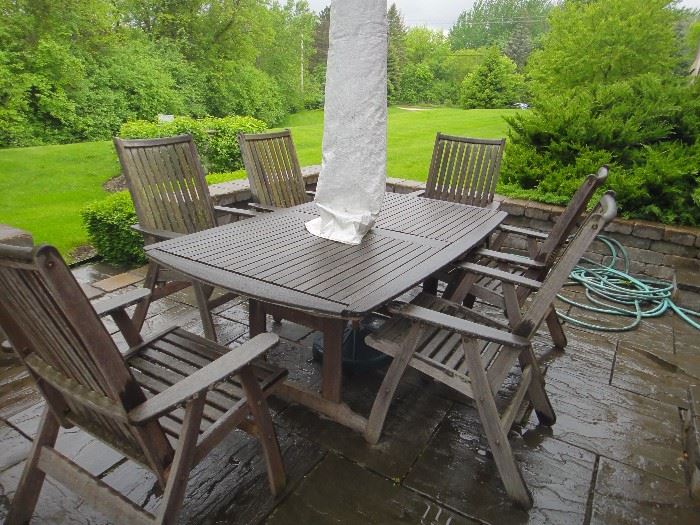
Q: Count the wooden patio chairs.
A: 6